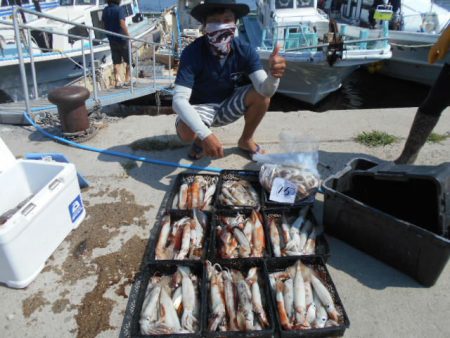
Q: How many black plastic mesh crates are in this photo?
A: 9